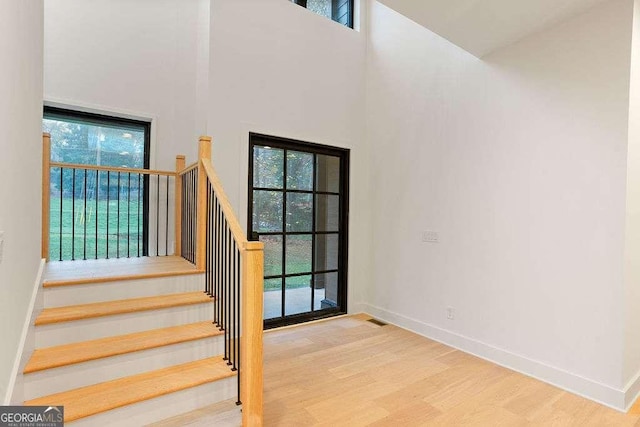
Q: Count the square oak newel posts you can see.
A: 4